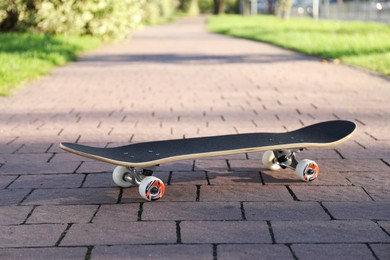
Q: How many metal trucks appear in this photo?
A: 2